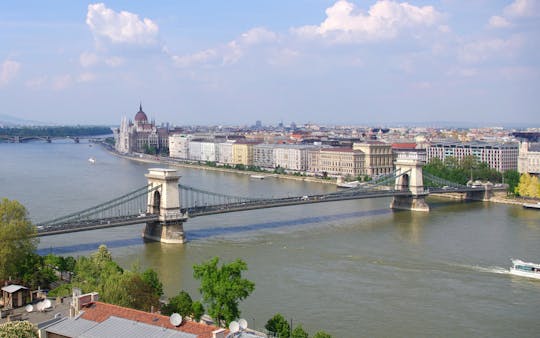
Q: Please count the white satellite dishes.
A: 6